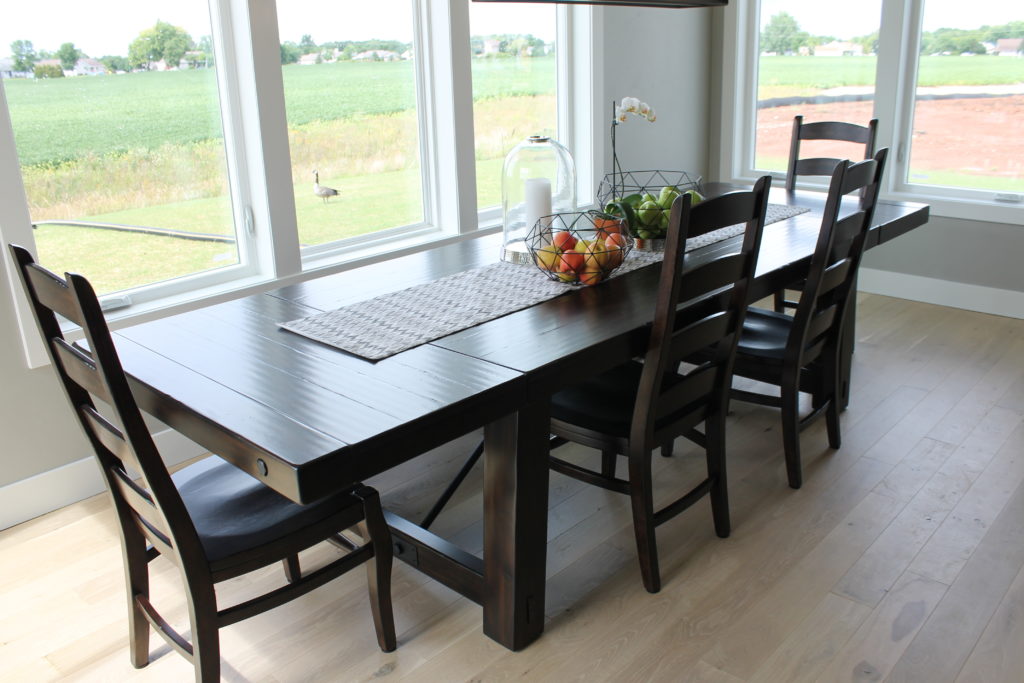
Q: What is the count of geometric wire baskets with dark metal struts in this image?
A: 2